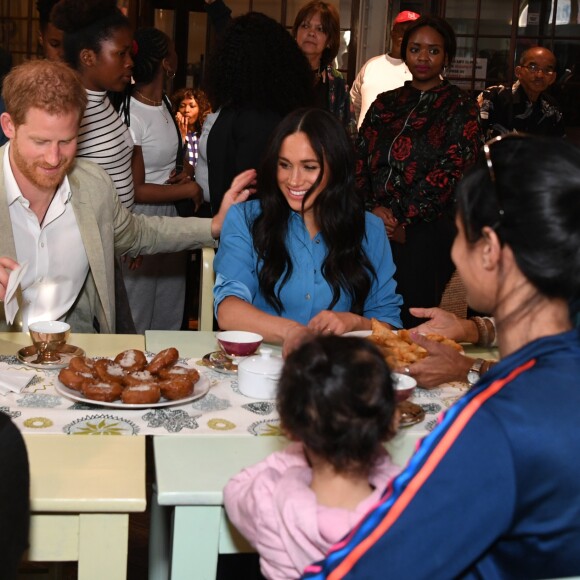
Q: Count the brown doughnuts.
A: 10